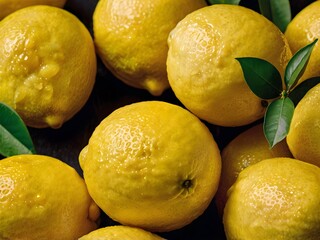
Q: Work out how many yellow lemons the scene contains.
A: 11